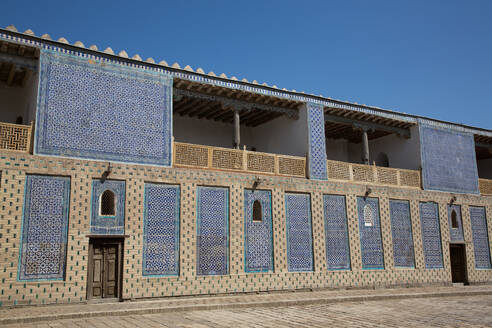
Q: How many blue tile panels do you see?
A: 15